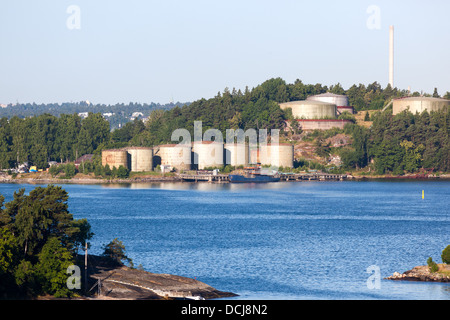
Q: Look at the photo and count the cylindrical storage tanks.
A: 9